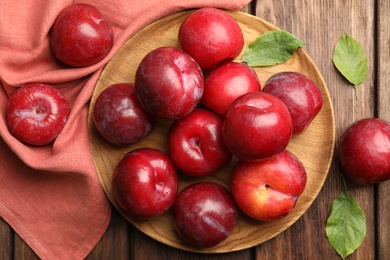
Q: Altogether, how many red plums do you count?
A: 13